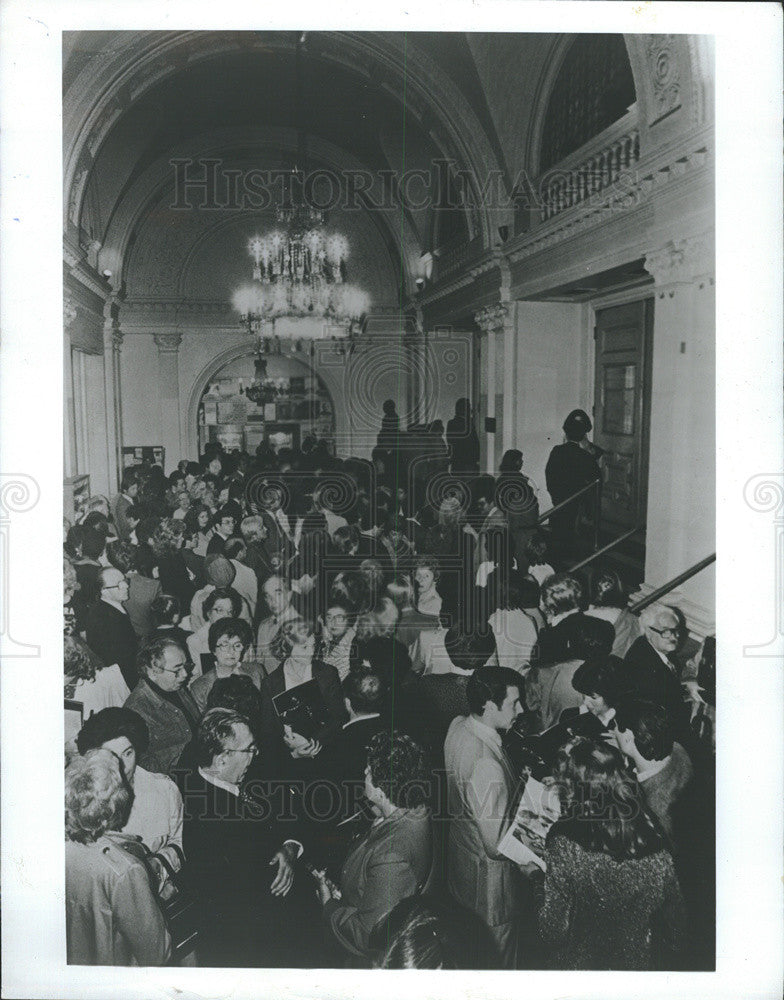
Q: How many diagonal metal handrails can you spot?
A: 3